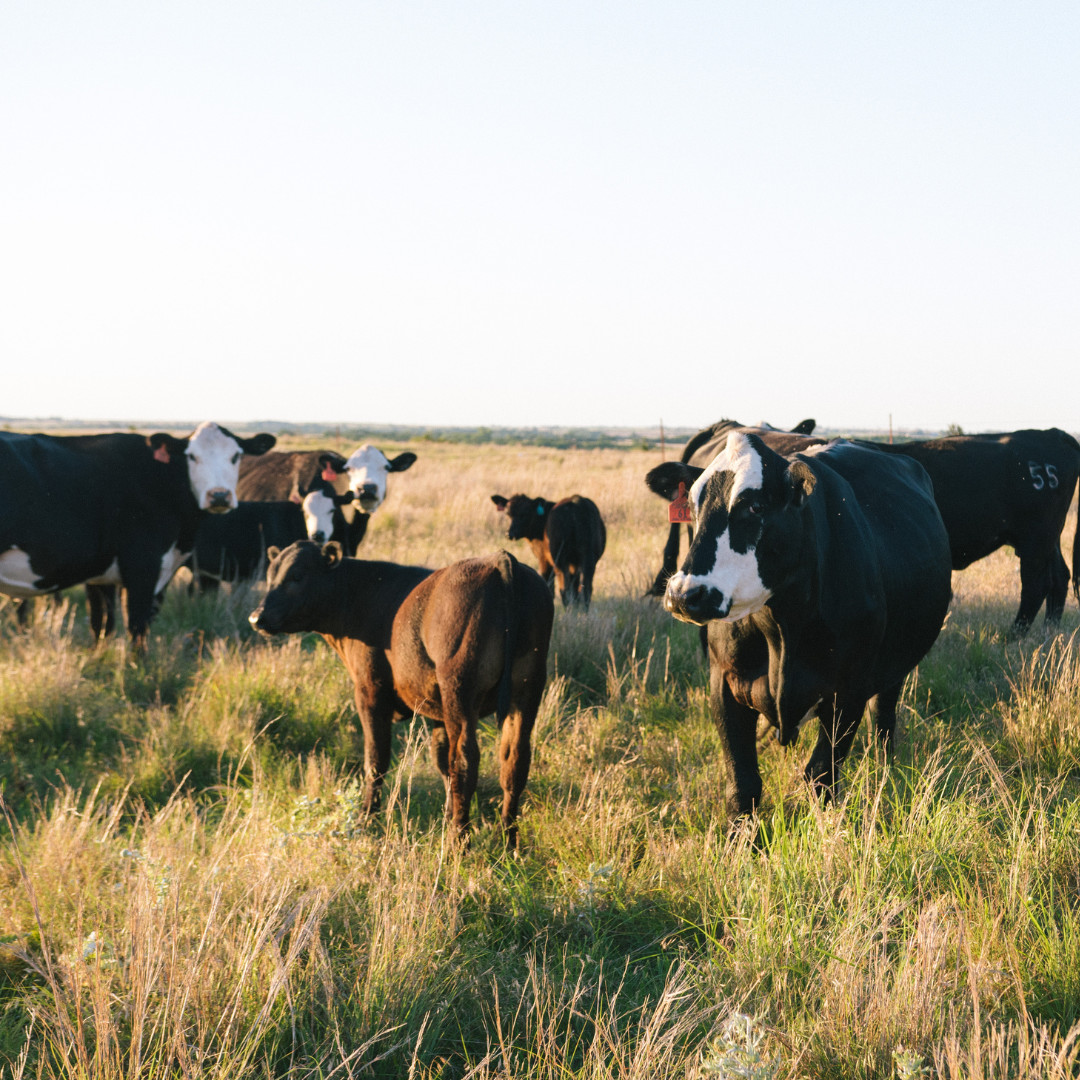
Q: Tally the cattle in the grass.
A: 8